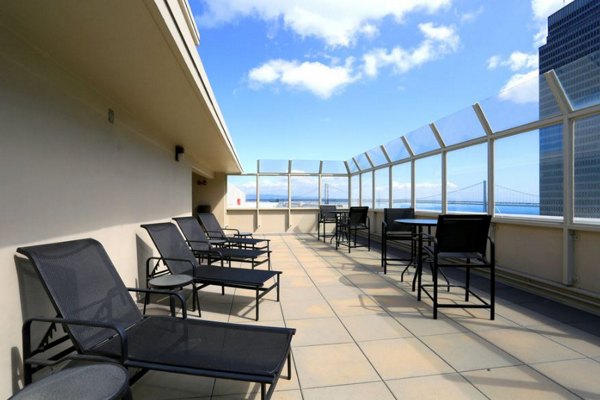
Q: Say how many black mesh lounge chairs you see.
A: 4